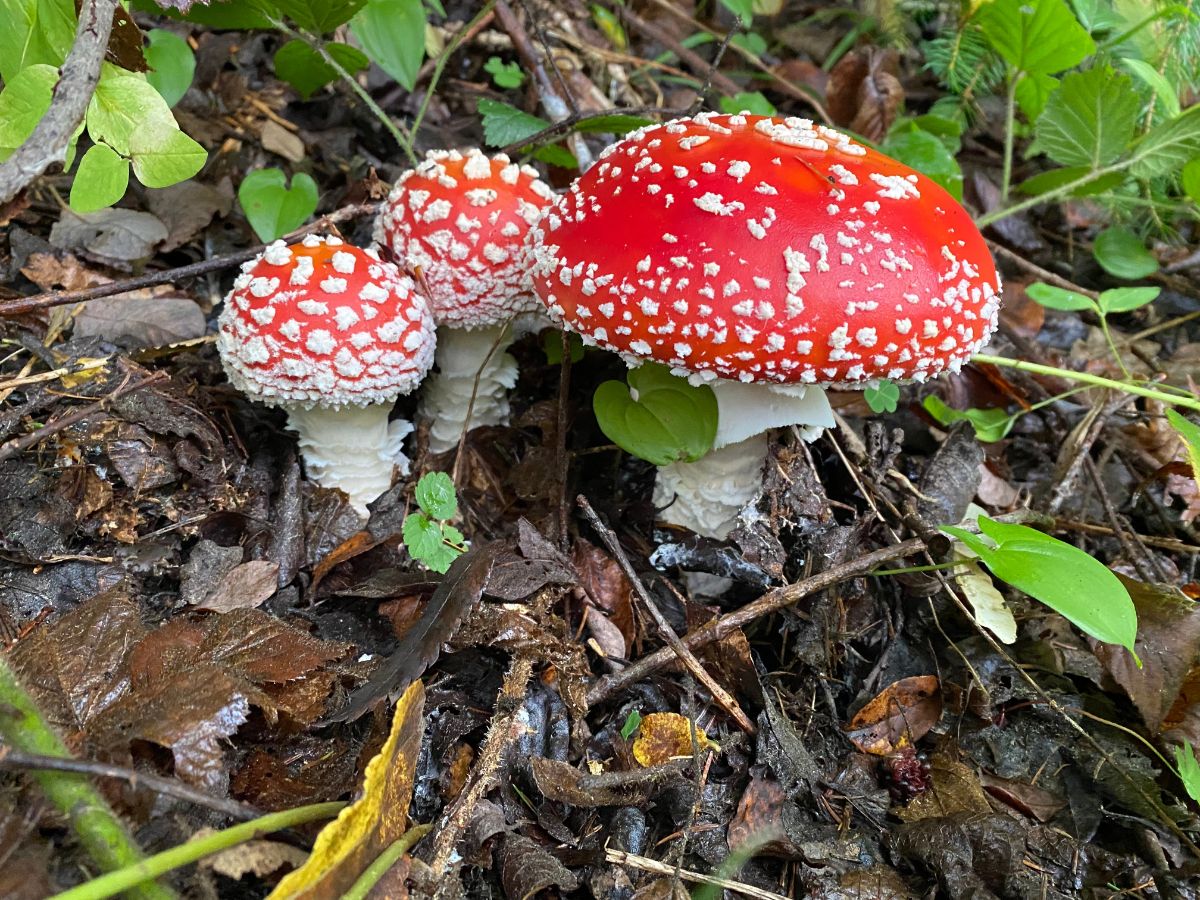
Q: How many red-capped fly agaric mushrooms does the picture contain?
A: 3